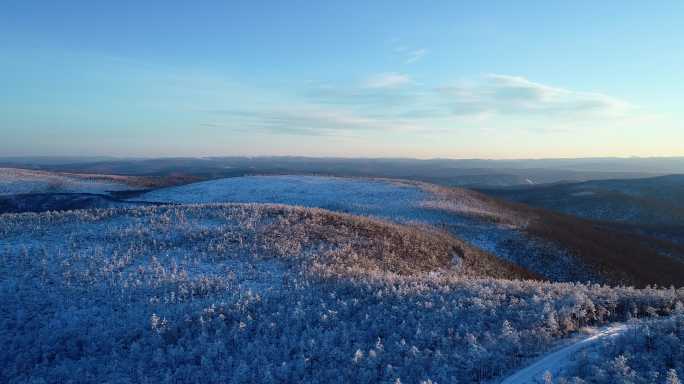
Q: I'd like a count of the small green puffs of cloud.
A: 0